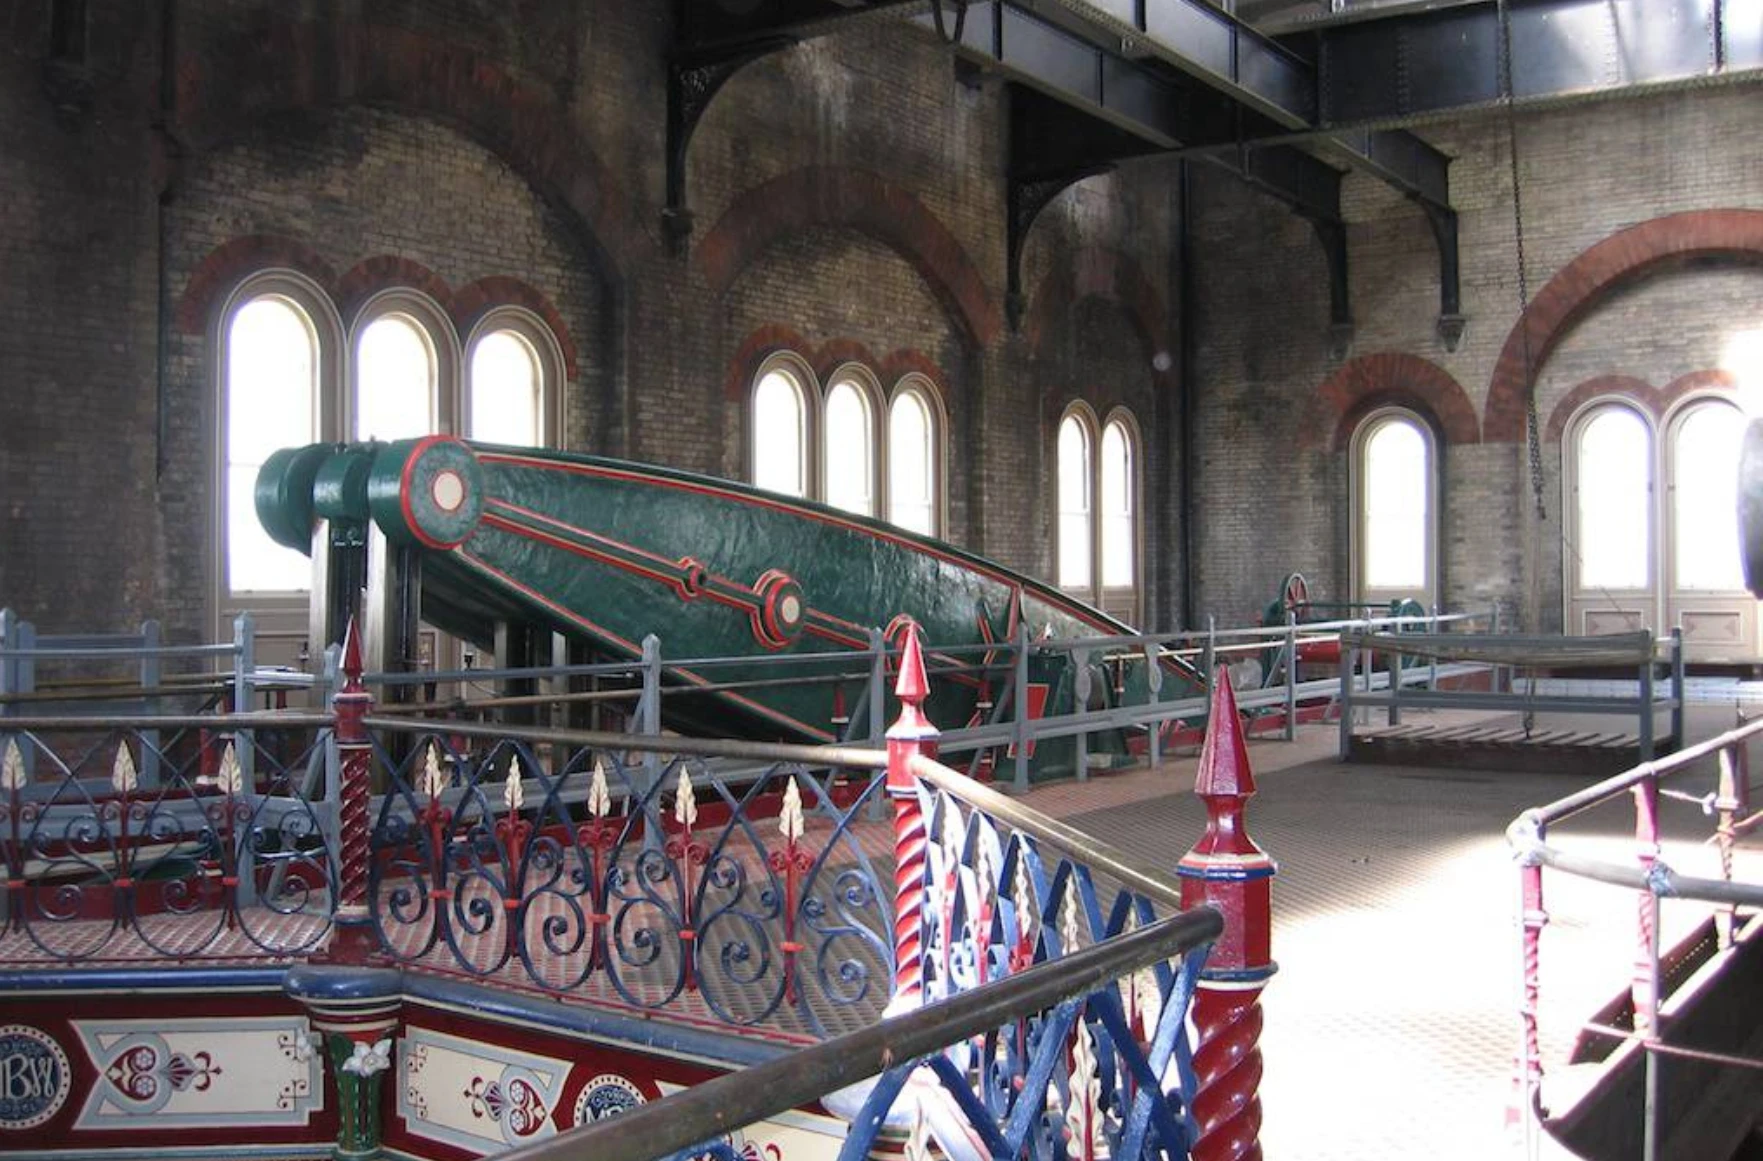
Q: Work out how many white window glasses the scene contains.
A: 11